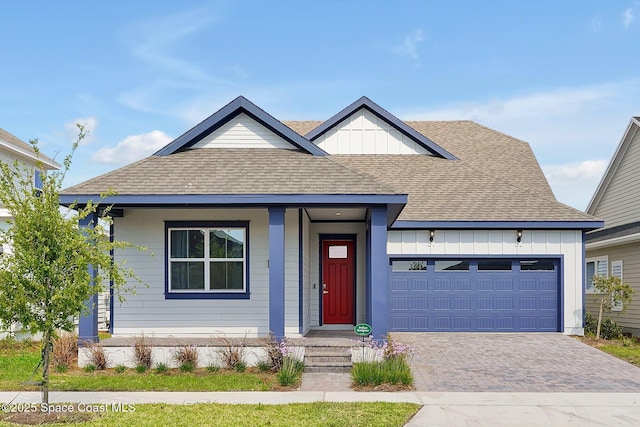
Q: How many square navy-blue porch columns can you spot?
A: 3